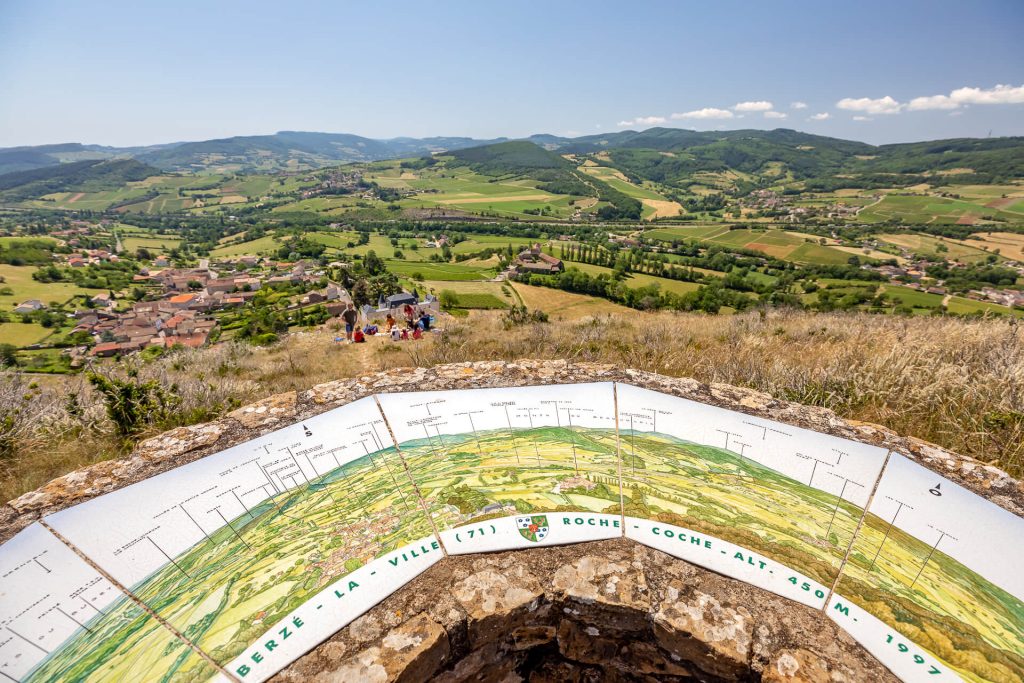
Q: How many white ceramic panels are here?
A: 5